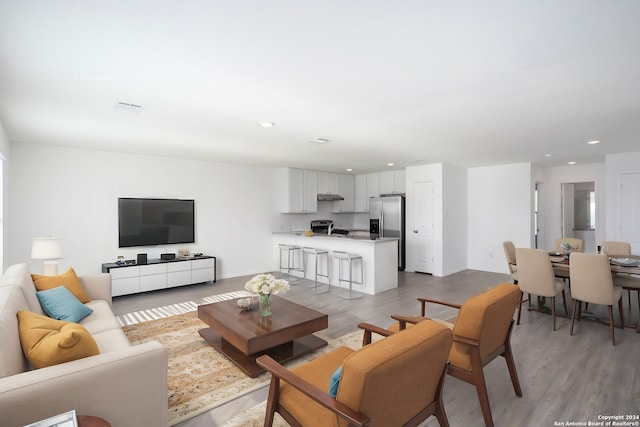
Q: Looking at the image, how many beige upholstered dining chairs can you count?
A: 5